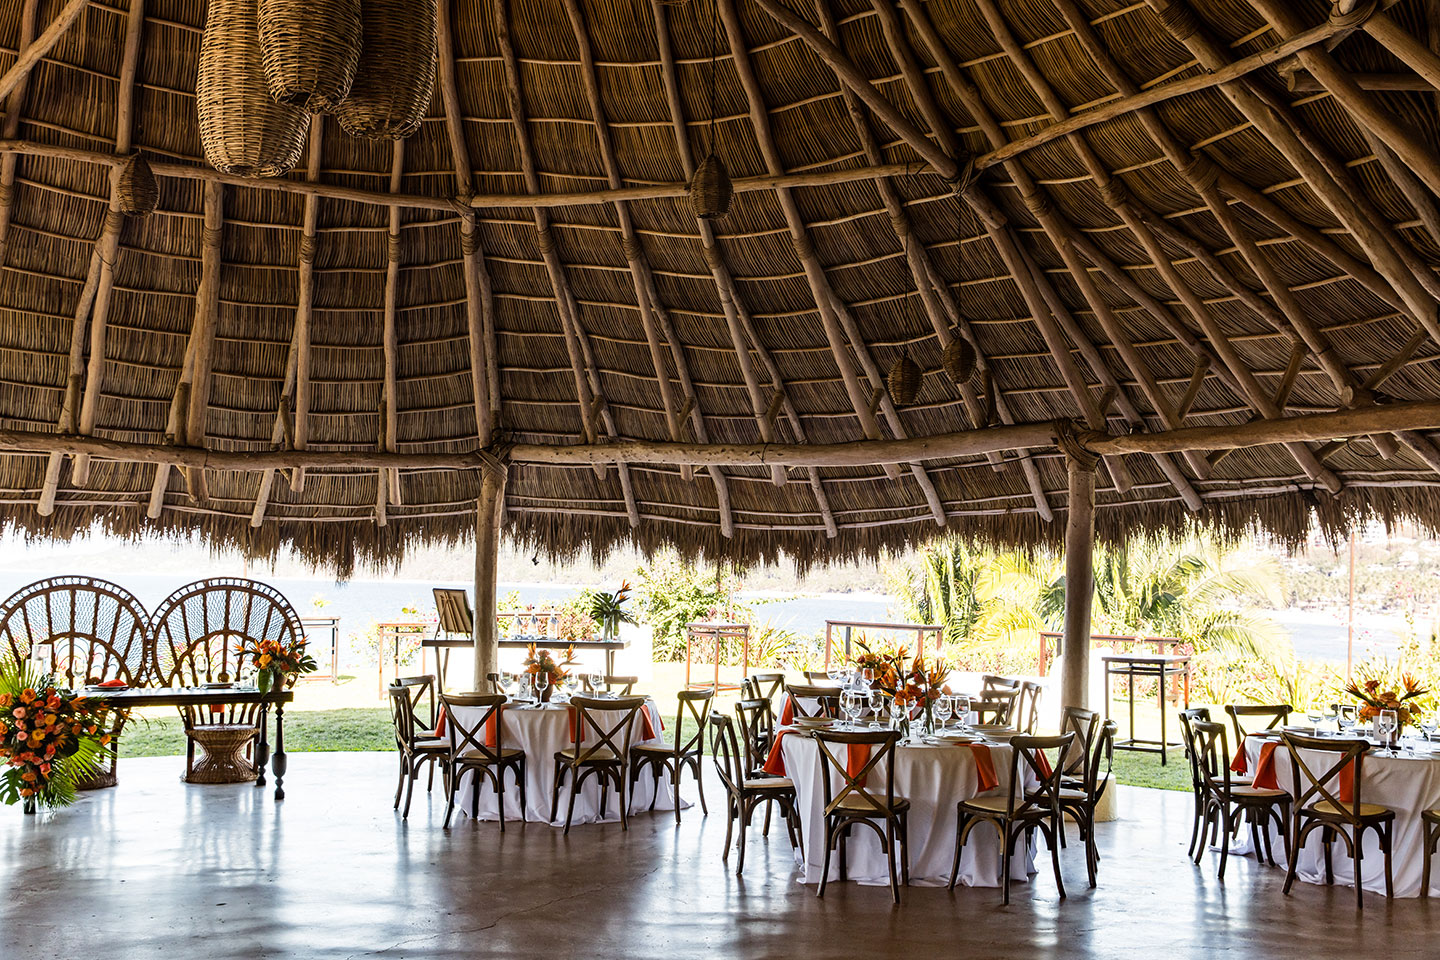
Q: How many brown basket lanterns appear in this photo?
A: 7